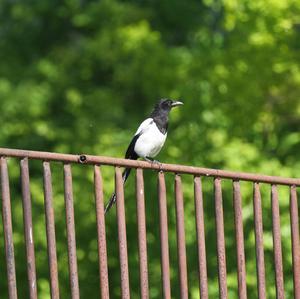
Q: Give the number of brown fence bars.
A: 15